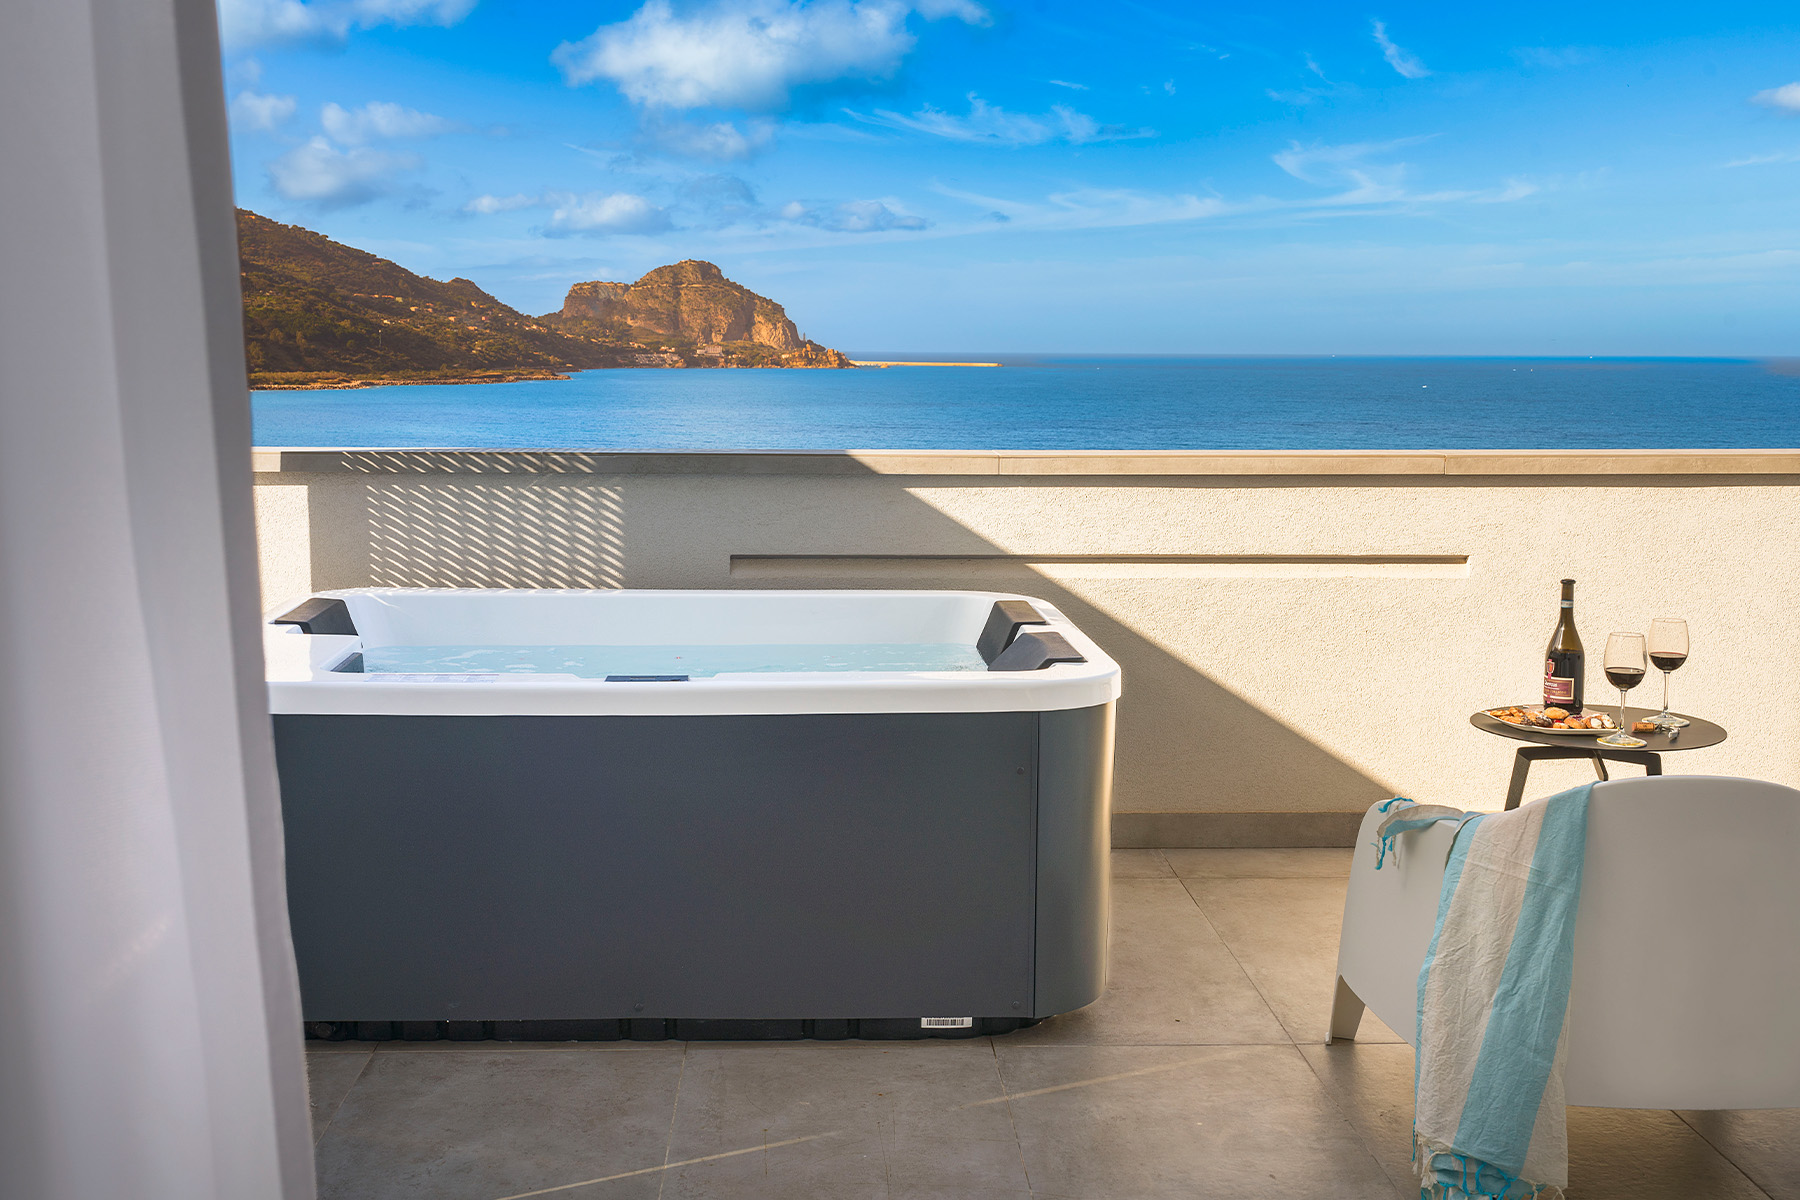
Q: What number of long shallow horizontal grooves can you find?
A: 1